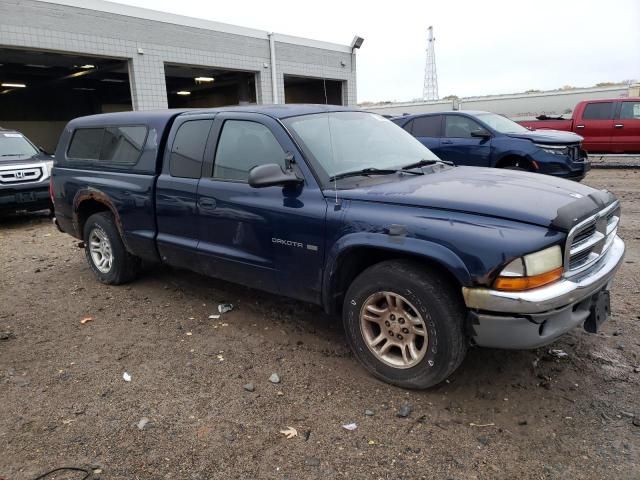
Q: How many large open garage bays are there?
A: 3